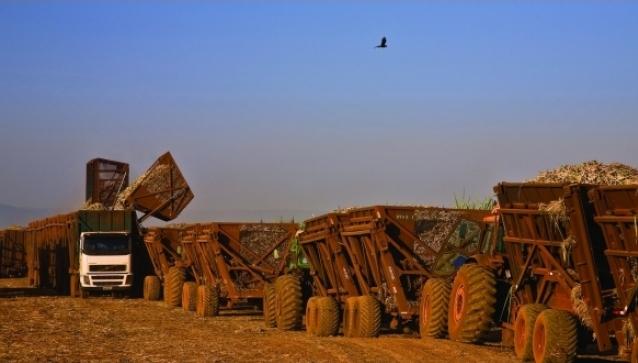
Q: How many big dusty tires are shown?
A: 12